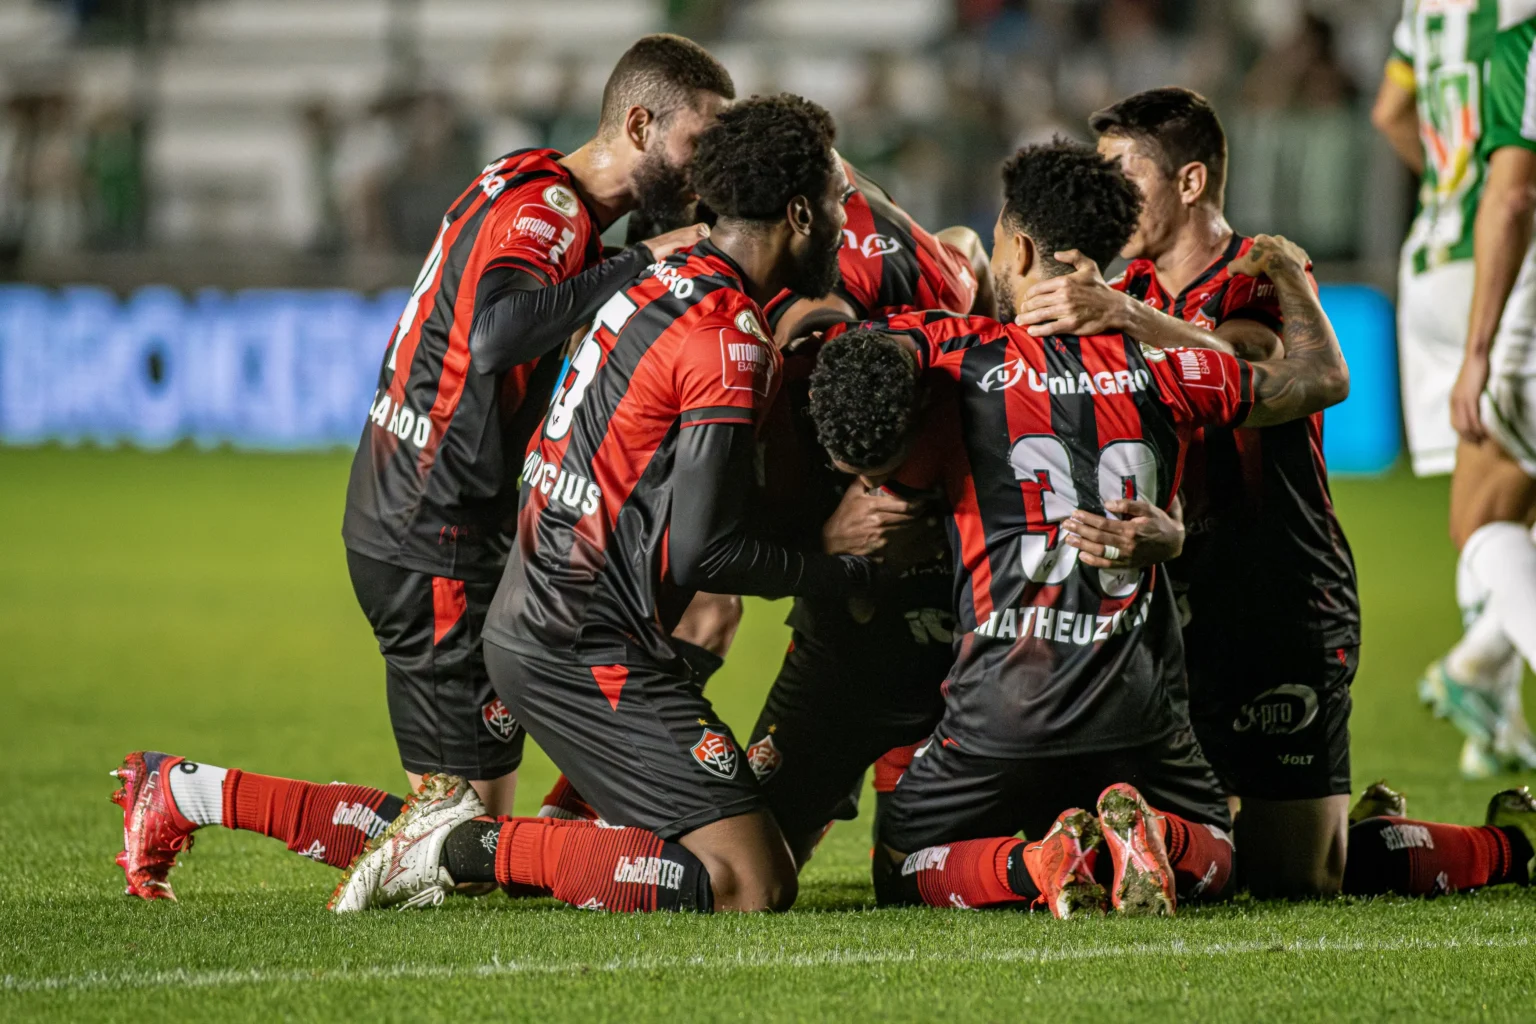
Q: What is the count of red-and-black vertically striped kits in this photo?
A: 6